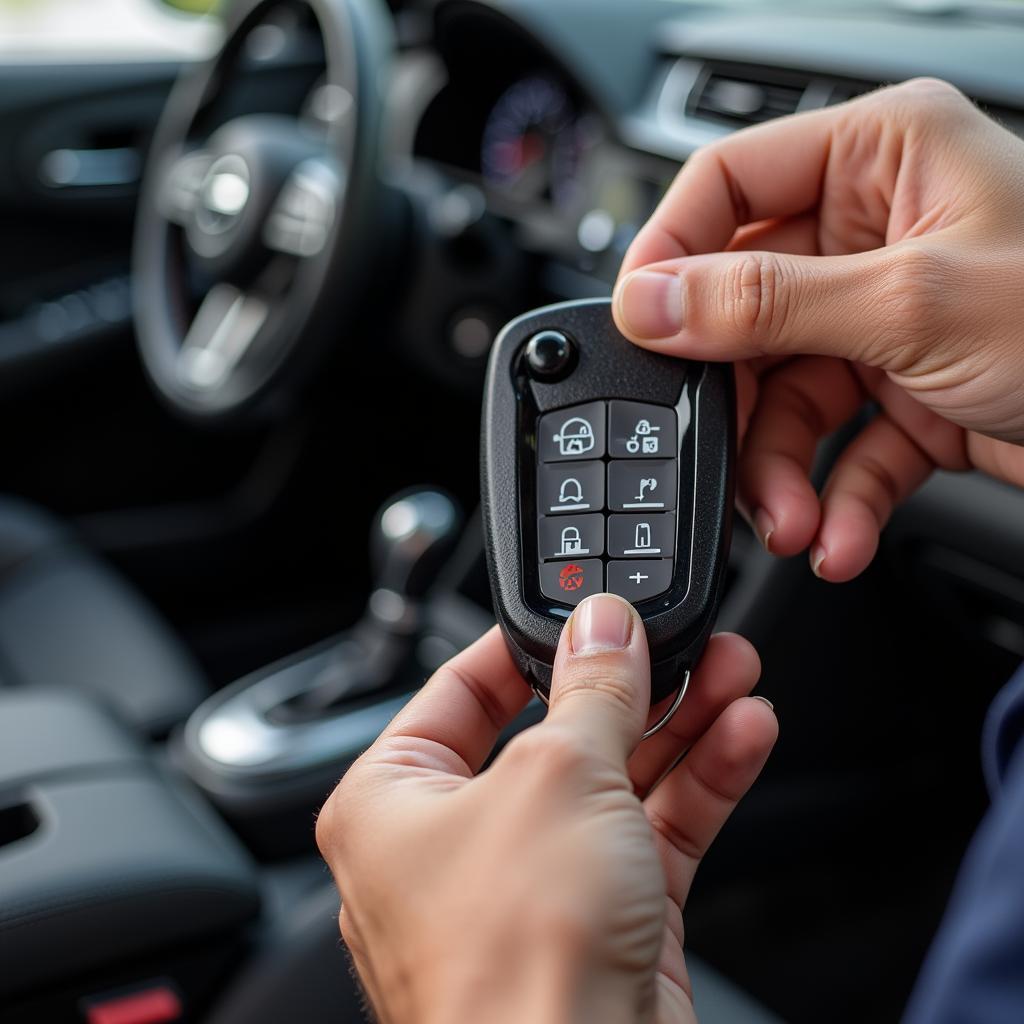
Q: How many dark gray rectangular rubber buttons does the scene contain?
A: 8